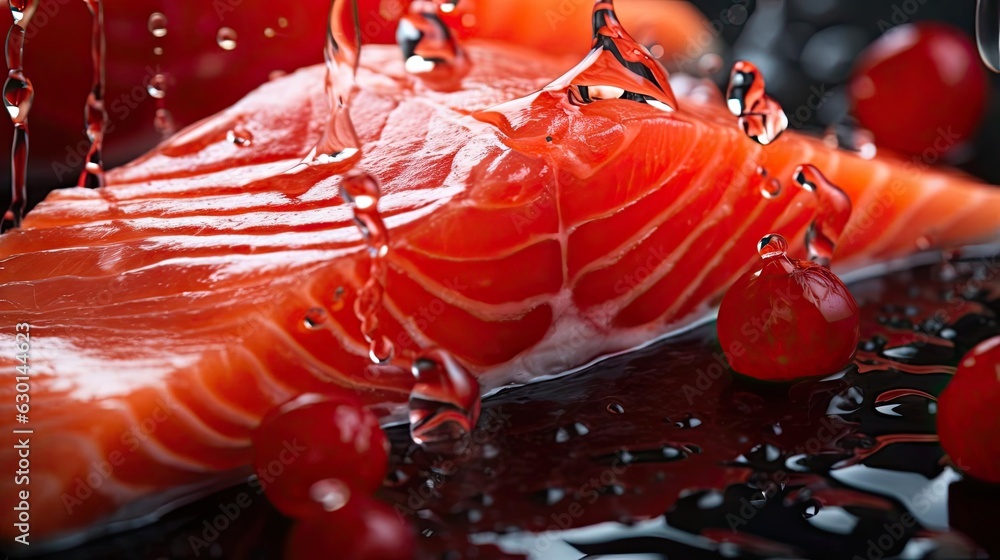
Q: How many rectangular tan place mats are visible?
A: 0